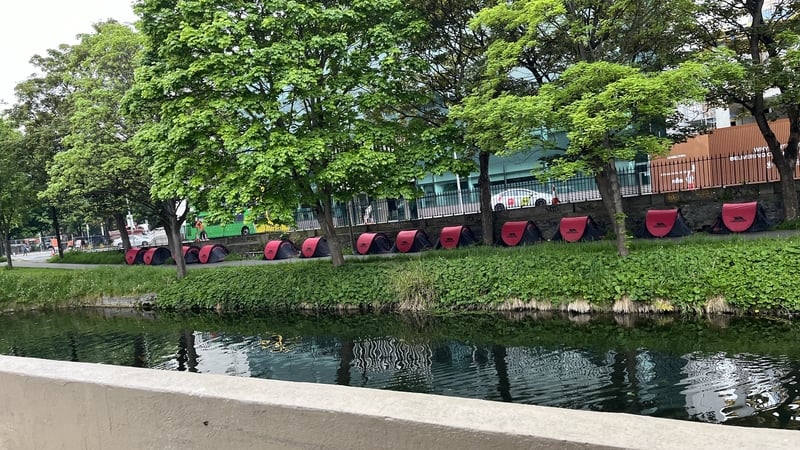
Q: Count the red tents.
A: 13